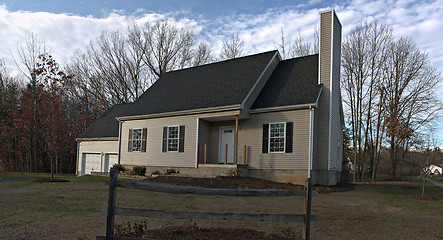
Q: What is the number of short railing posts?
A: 4